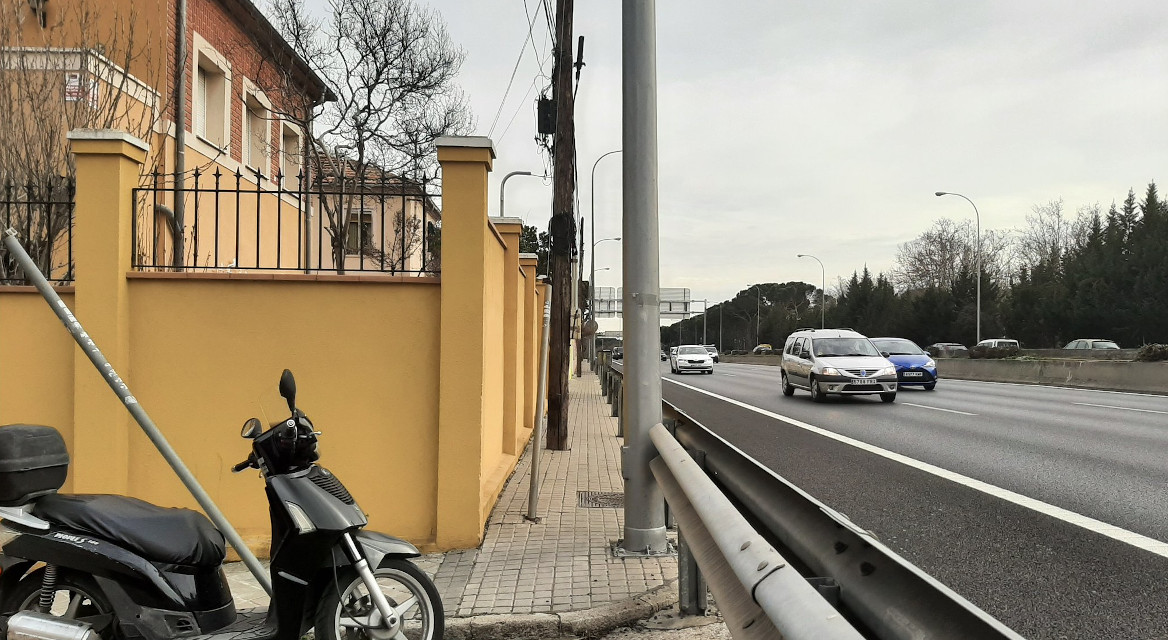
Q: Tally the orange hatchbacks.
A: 0